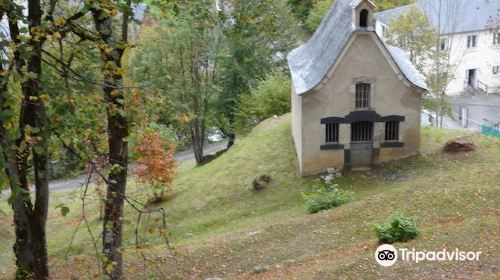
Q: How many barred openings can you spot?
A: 4